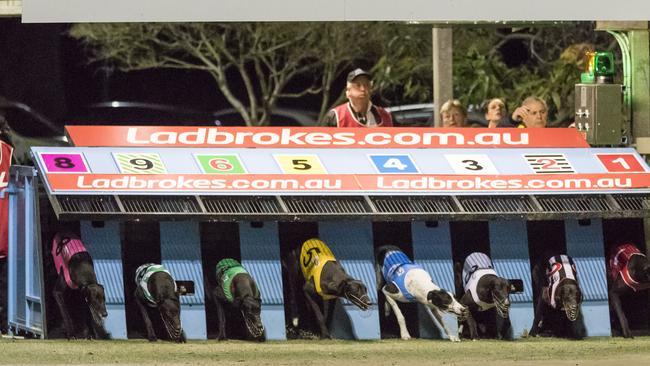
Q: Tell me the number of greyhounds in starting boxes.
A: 8